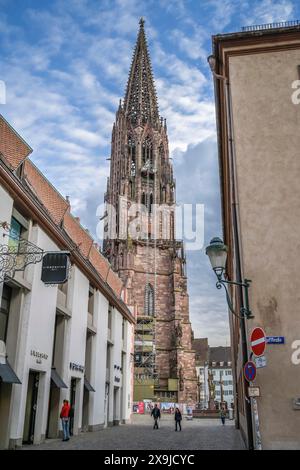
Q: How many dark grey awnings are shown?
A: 3